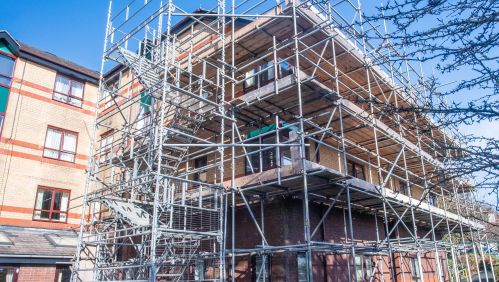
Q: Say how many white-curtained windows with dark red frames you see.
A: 3